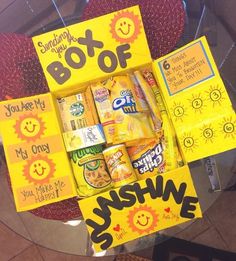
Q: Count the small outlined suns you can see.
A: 6